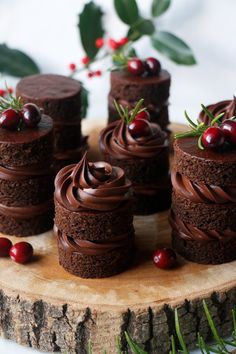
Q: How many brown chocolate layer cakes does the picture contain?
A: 7